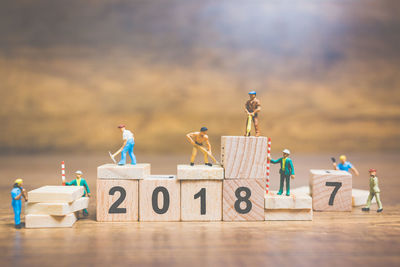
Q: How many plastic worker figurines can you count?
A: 8